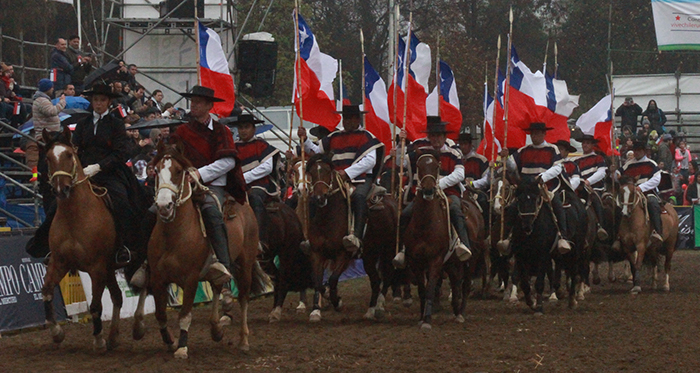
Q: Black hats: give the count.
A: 11